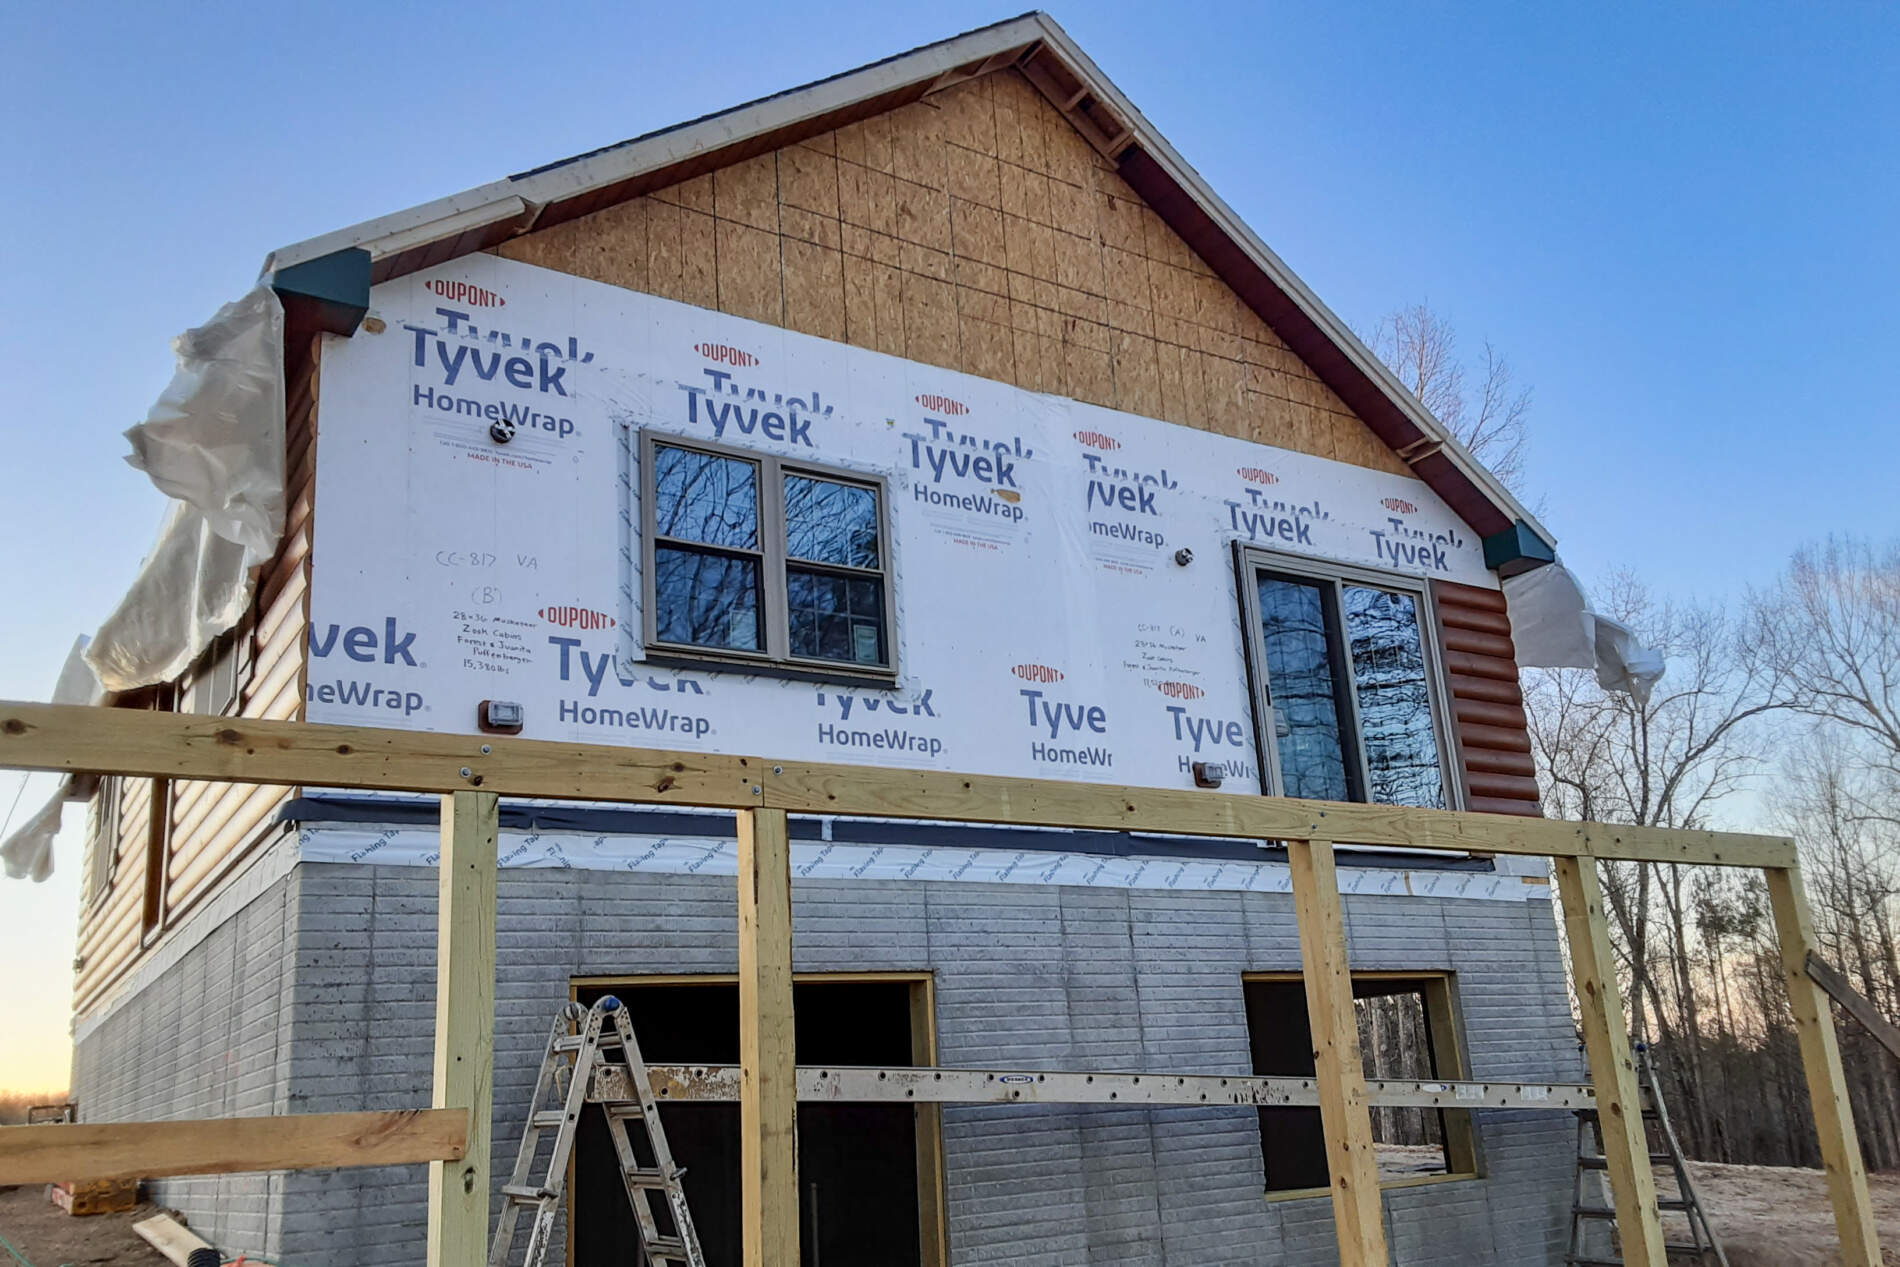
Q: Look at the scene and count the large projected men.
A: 0